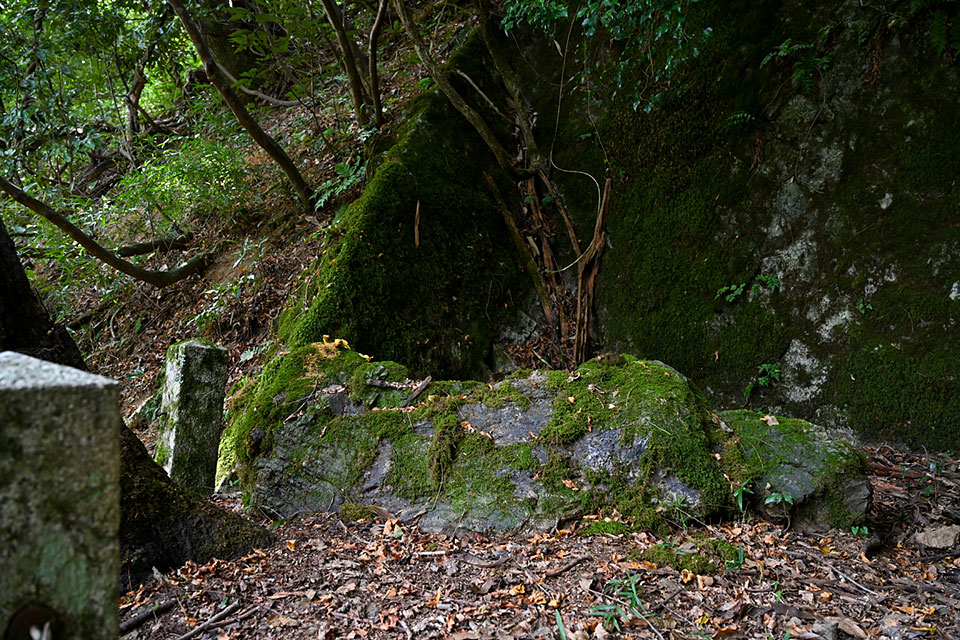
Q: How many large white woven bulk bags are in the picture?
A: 0